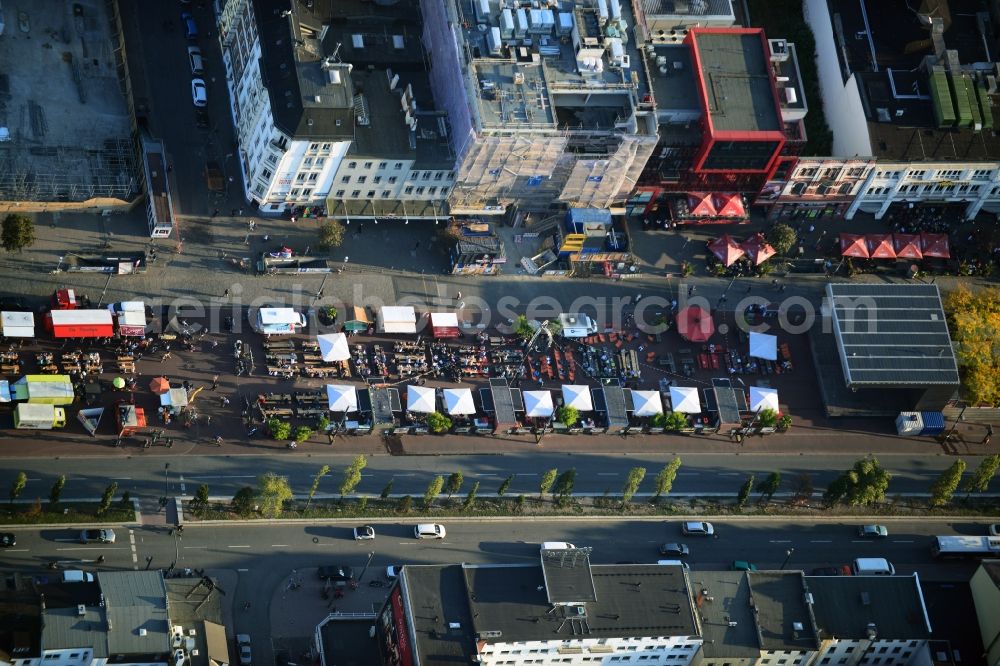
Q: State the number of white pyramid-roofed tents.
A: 10